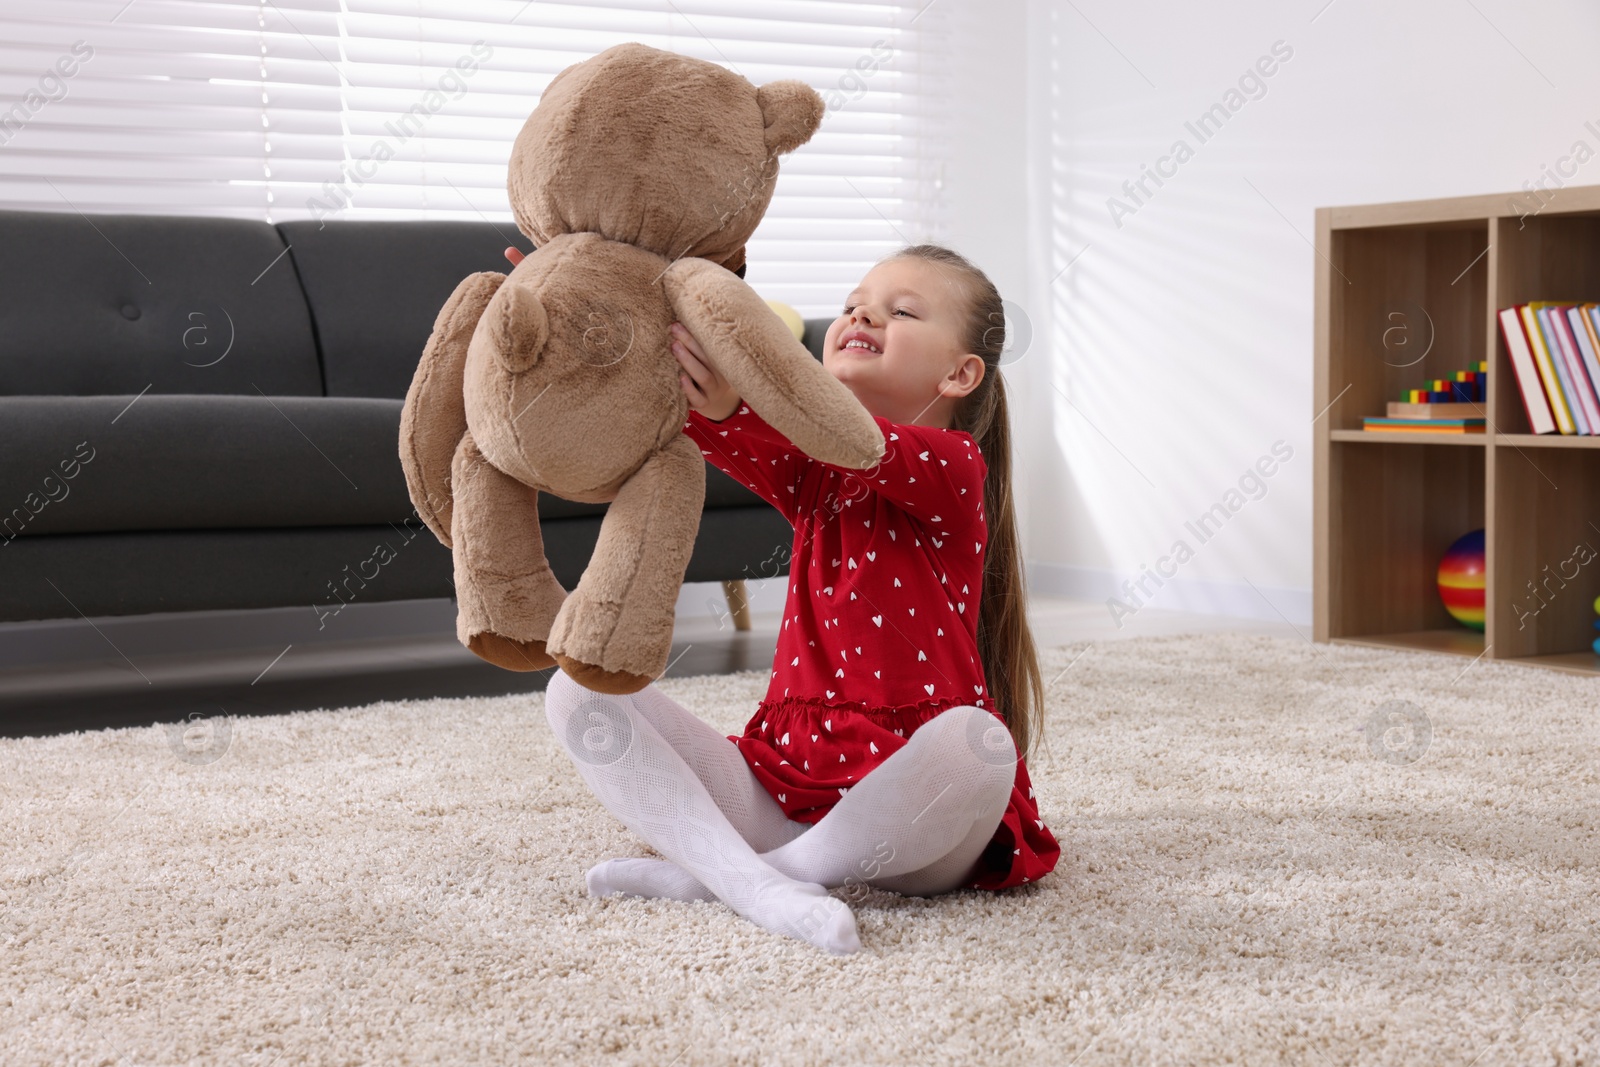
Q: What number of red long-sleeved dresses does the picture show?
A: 1